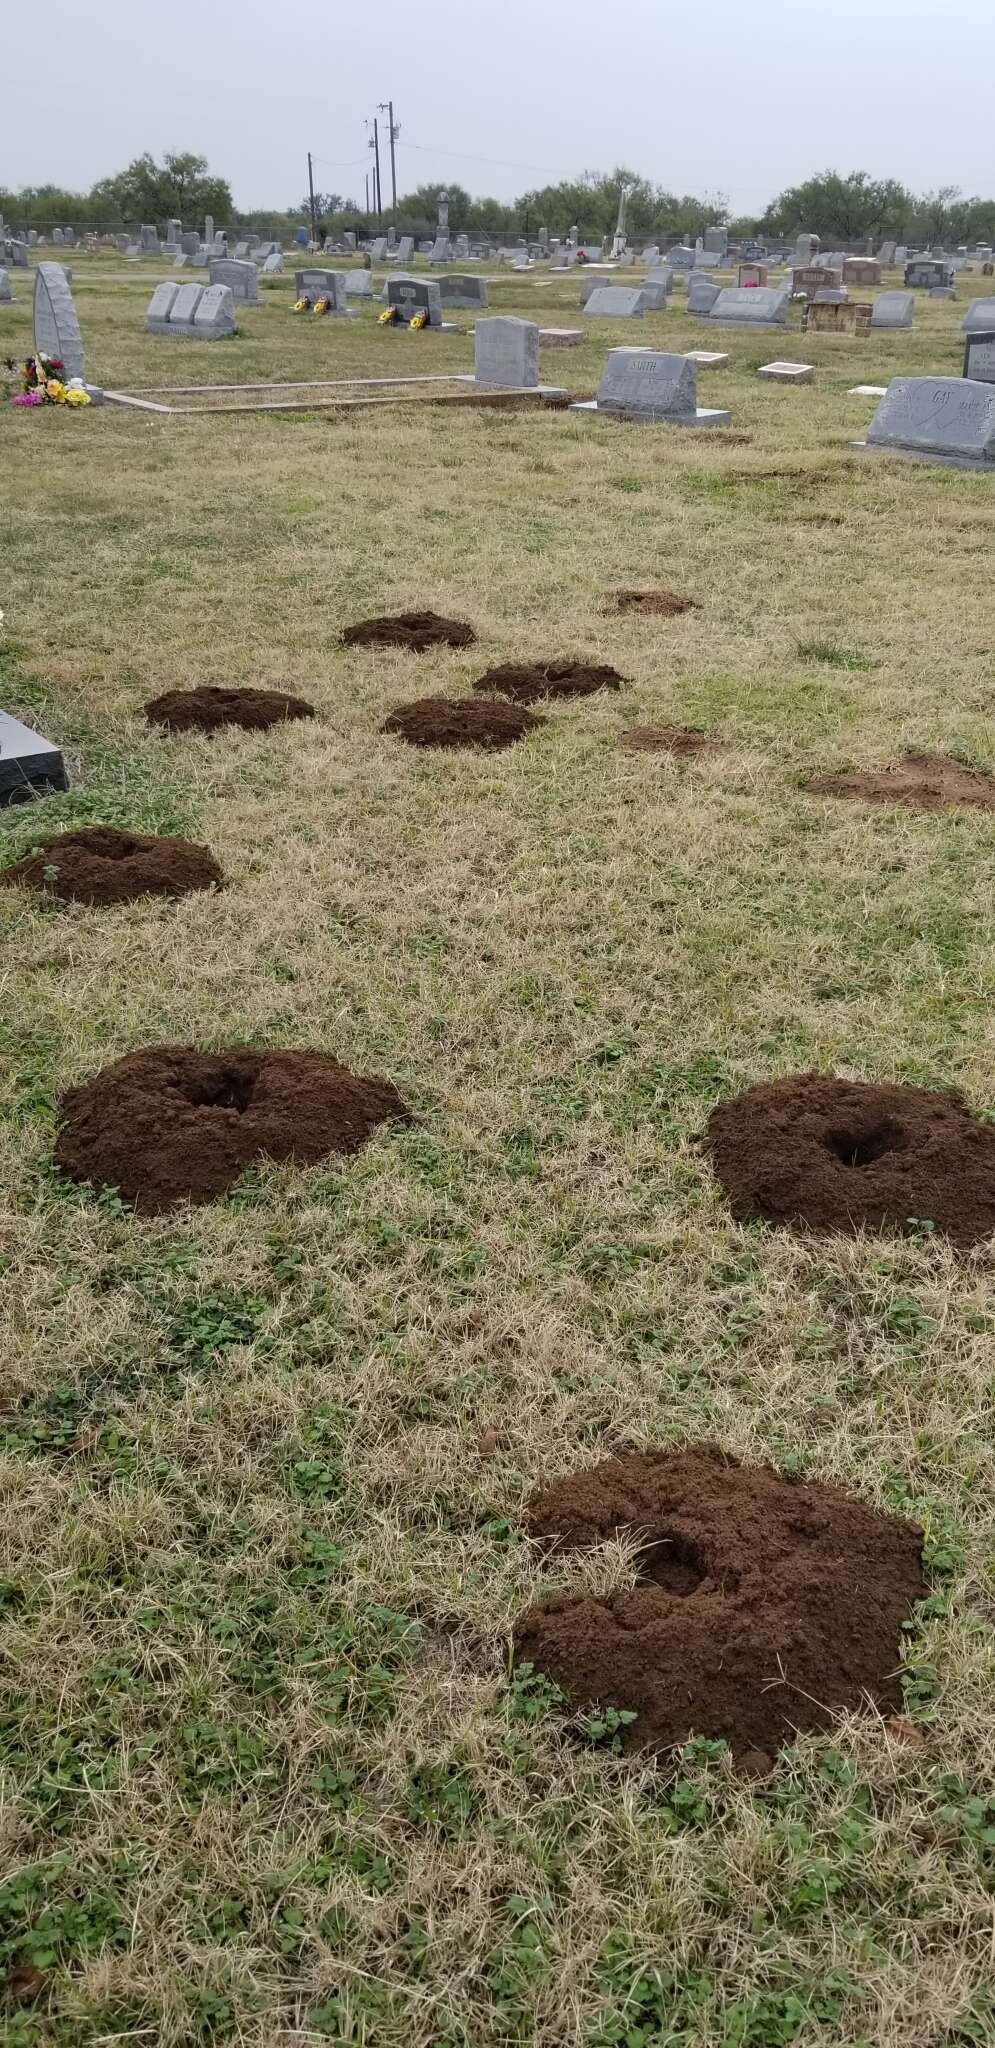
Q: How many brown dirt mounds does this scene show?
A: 11